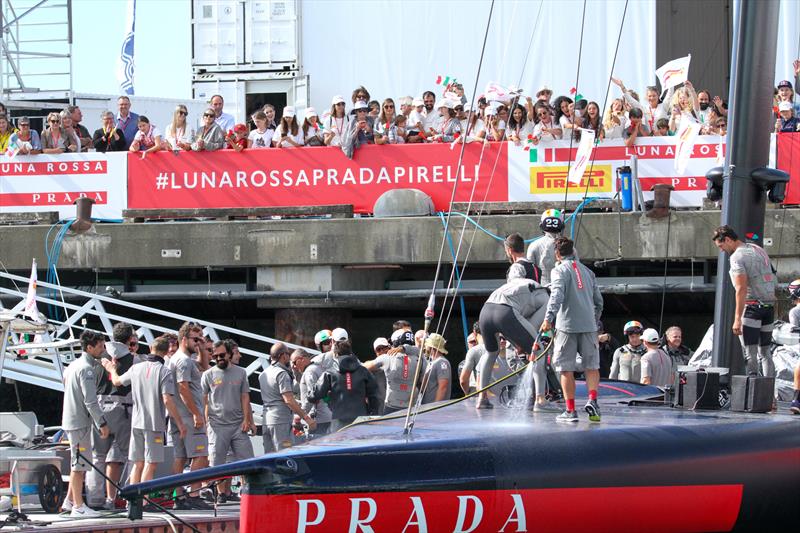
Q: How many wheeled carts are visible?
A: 1